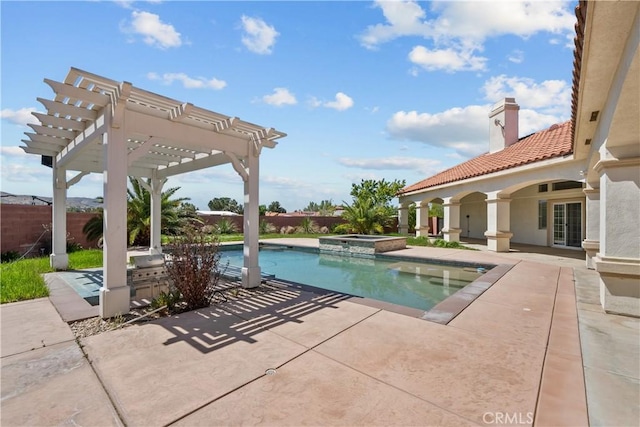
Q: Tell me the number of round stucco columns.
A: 0